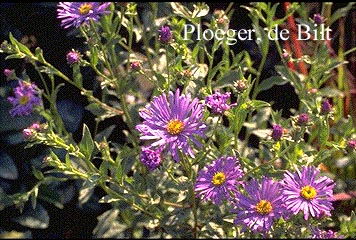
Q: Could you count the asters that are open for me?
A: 6